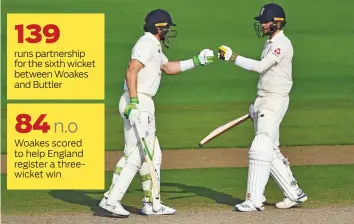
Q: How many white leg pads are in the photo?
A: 4